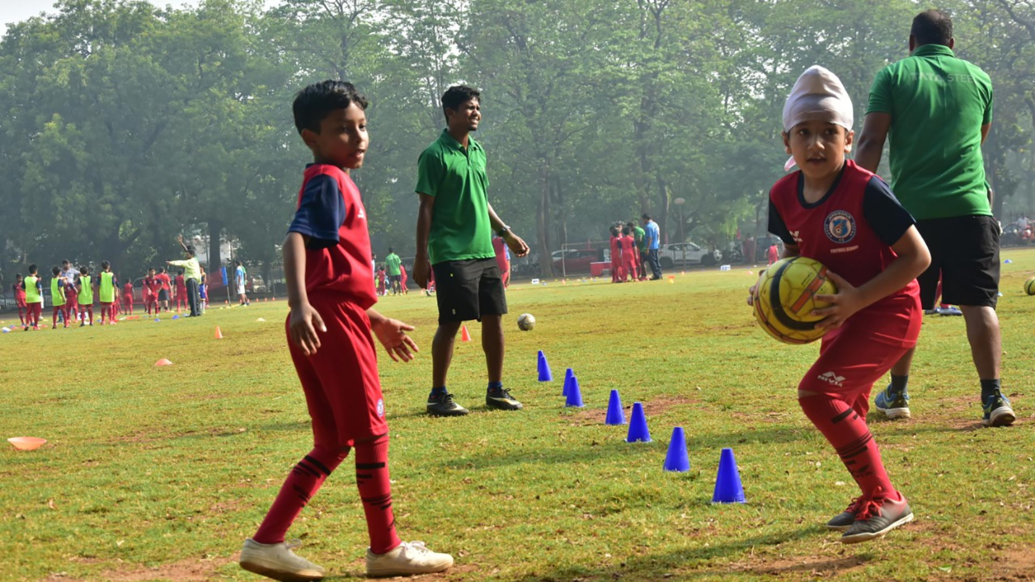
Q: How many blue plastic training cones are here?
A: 8